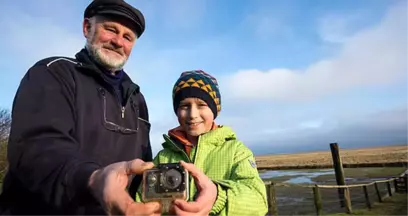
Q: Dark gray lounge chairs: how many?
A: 0